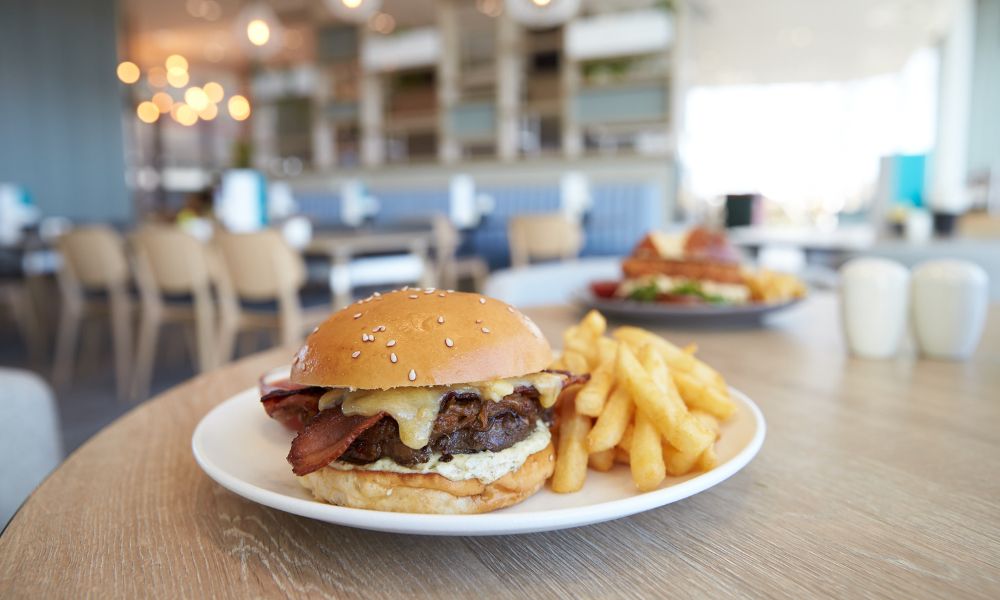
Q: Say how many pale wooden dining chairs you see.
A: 5